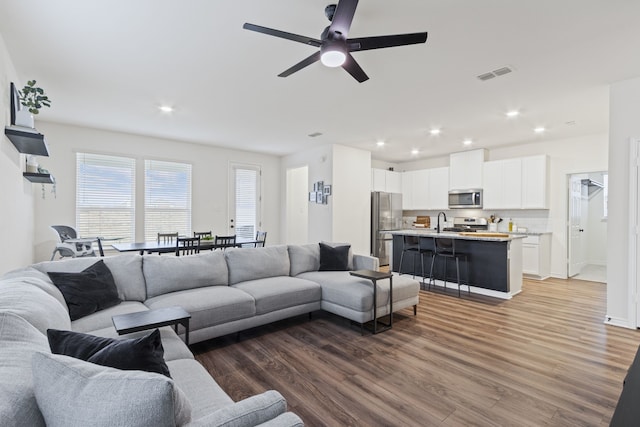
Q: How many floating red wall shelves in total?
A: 0